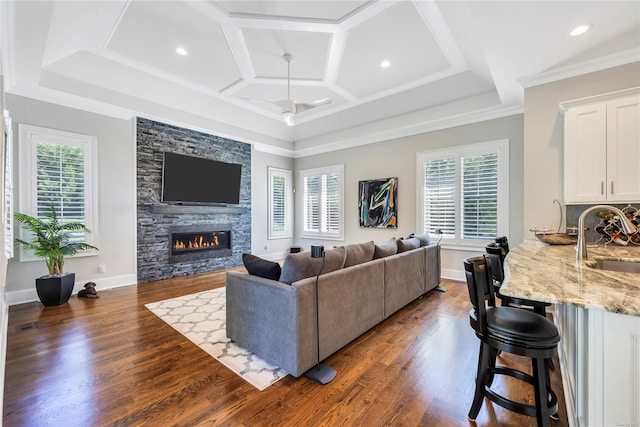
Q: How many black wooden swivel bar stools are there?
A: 3